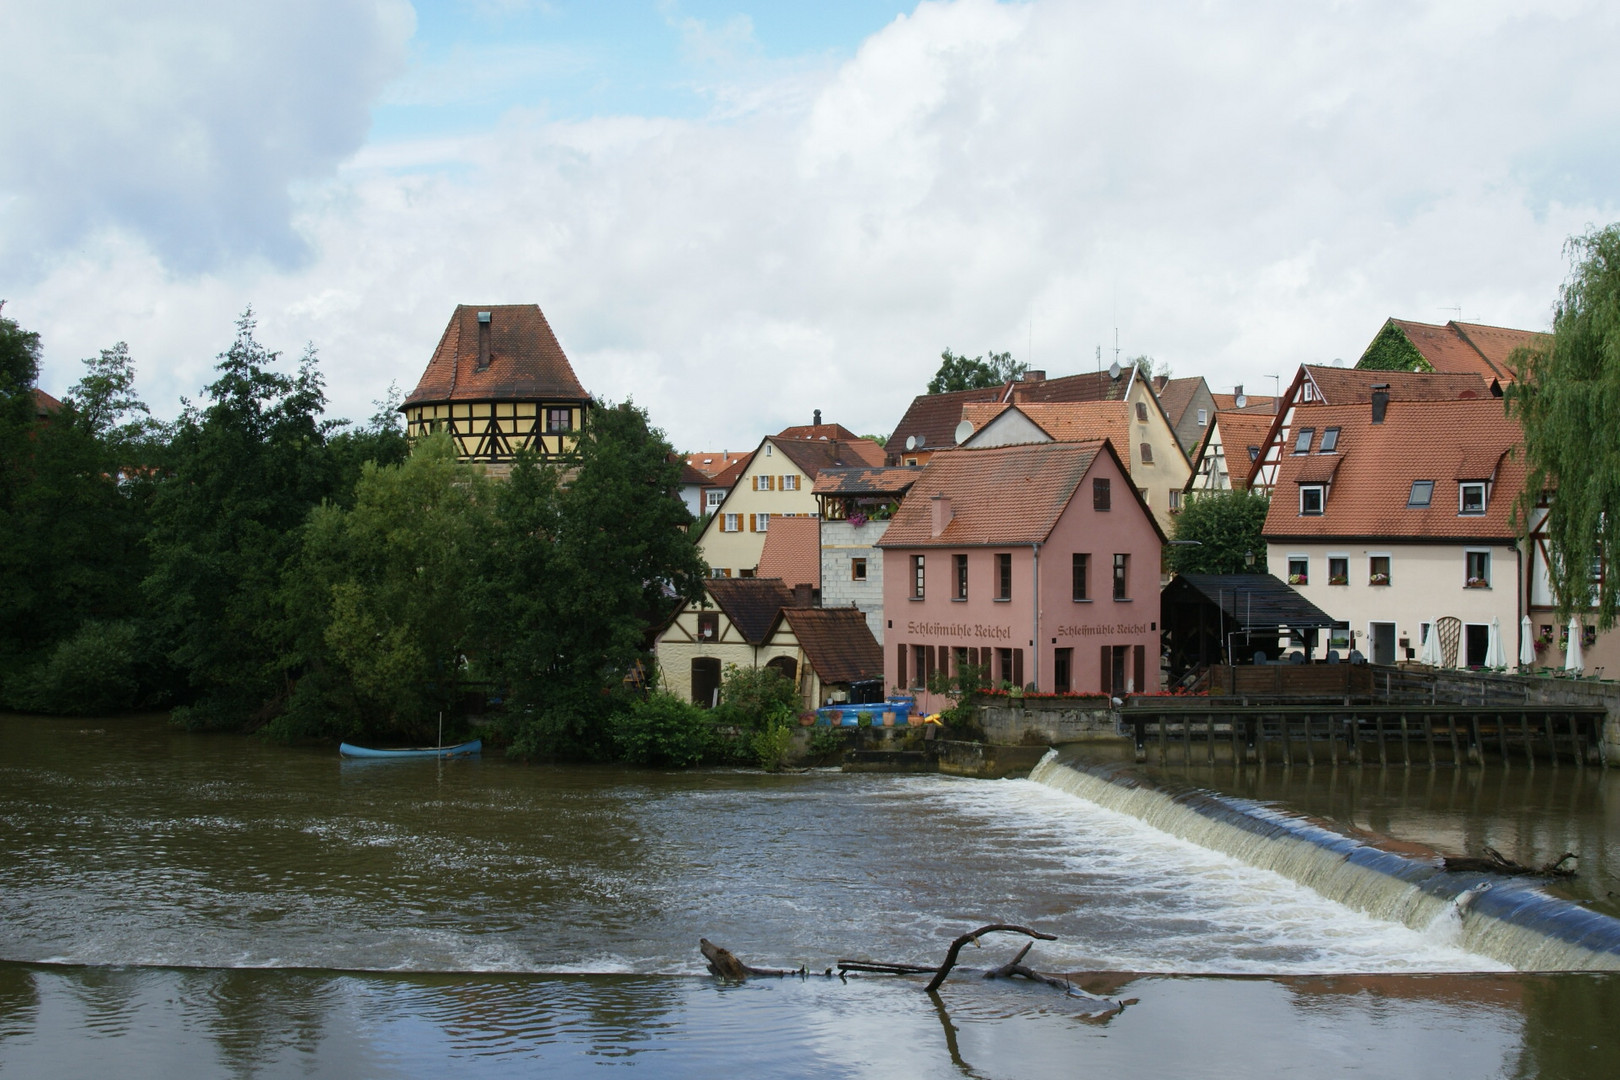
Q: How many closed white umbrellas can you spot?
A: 4